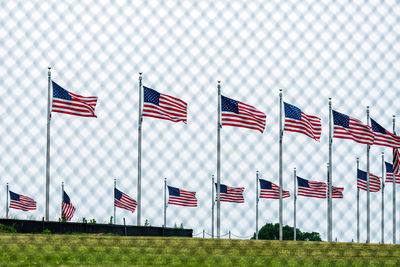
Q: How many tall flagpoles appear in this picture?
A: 7